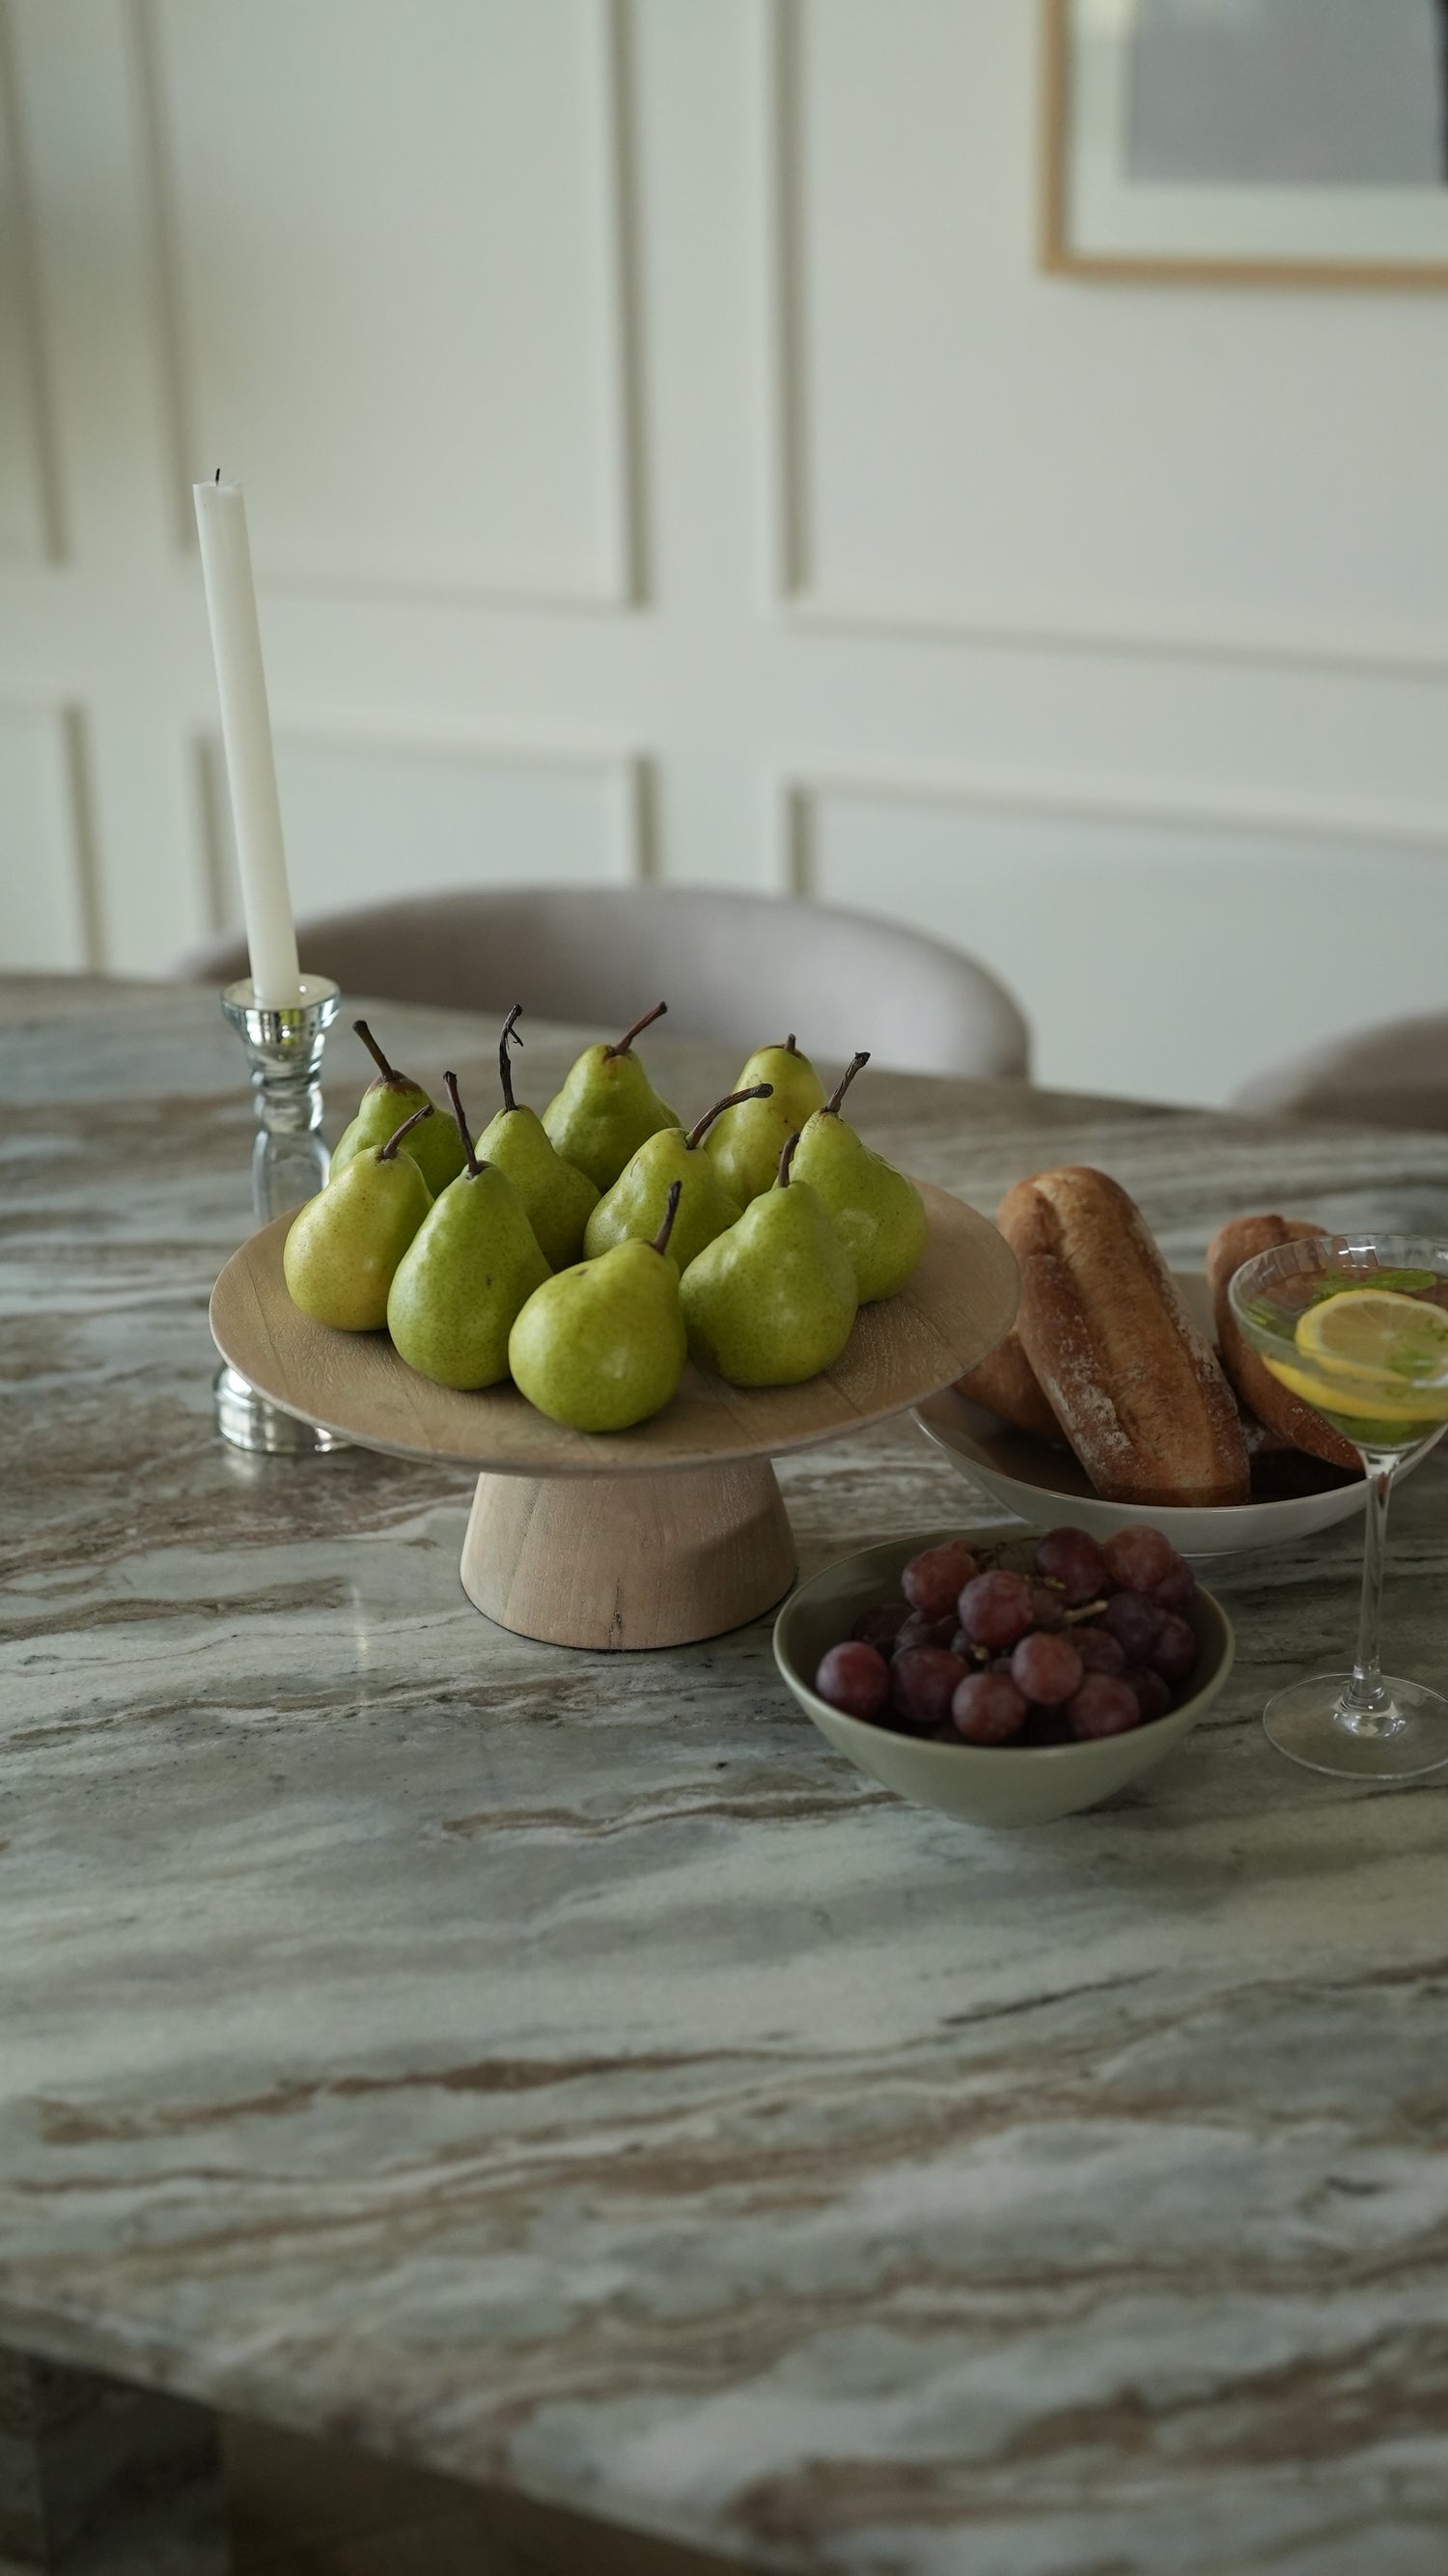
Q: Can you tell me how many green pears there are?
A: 10